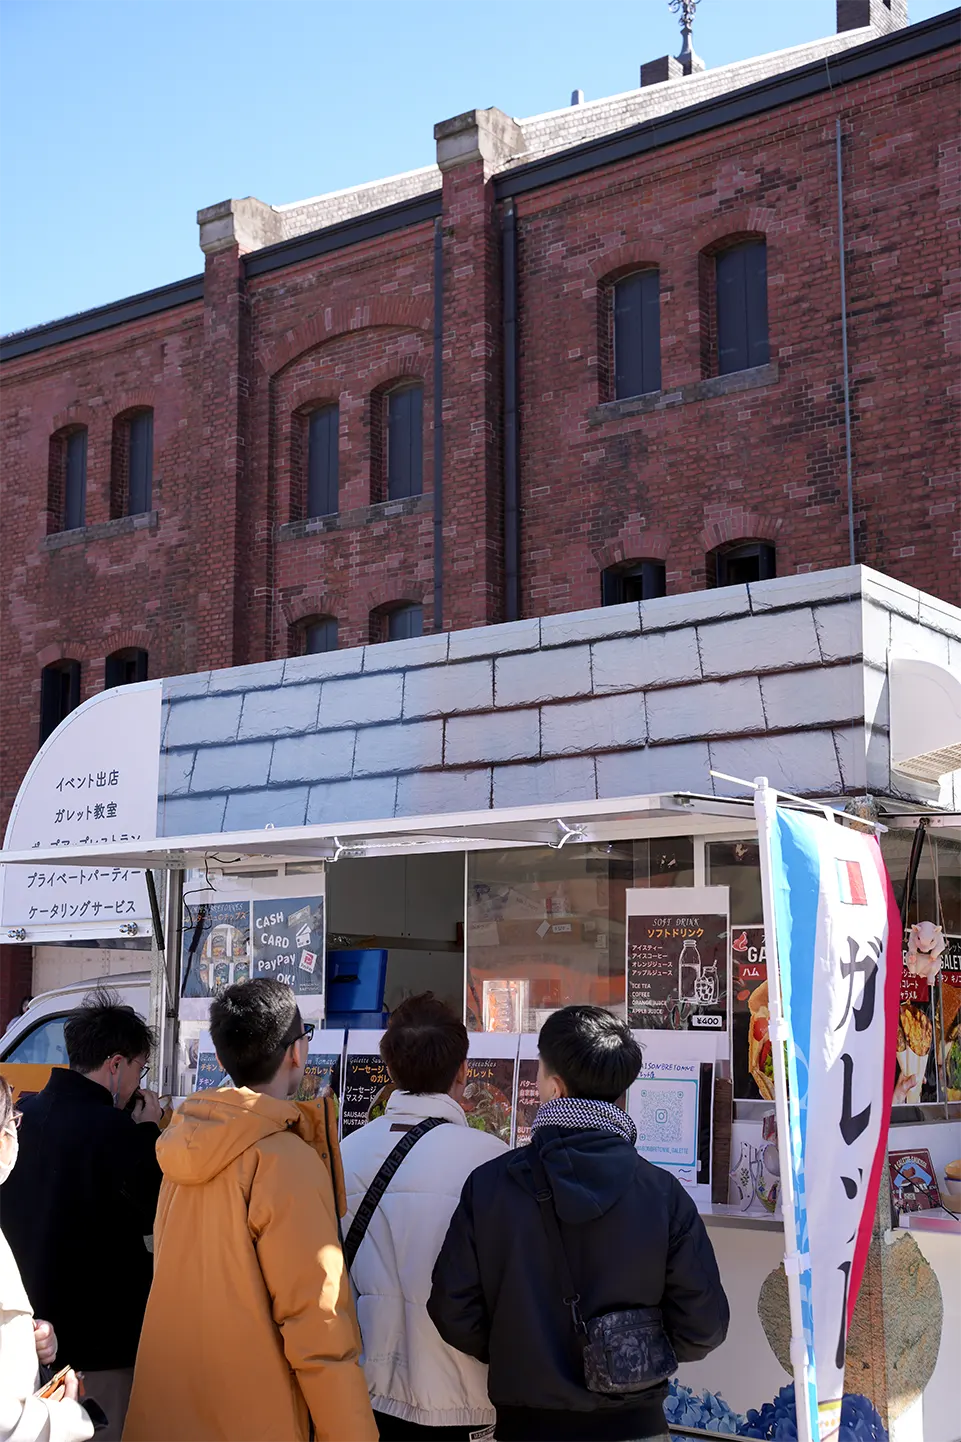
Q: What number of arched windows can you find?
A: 12